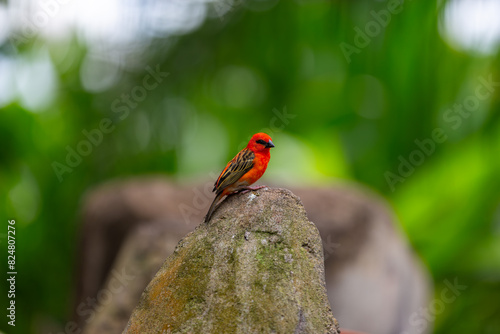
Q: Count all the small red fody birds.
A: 1